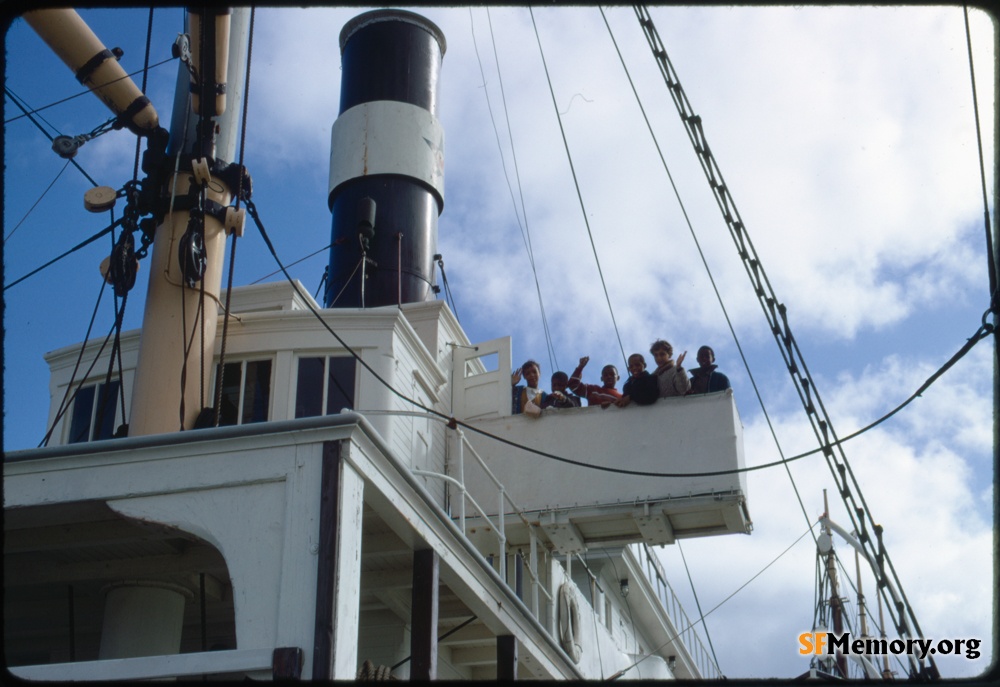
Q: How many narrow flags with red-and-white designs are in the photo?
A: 0